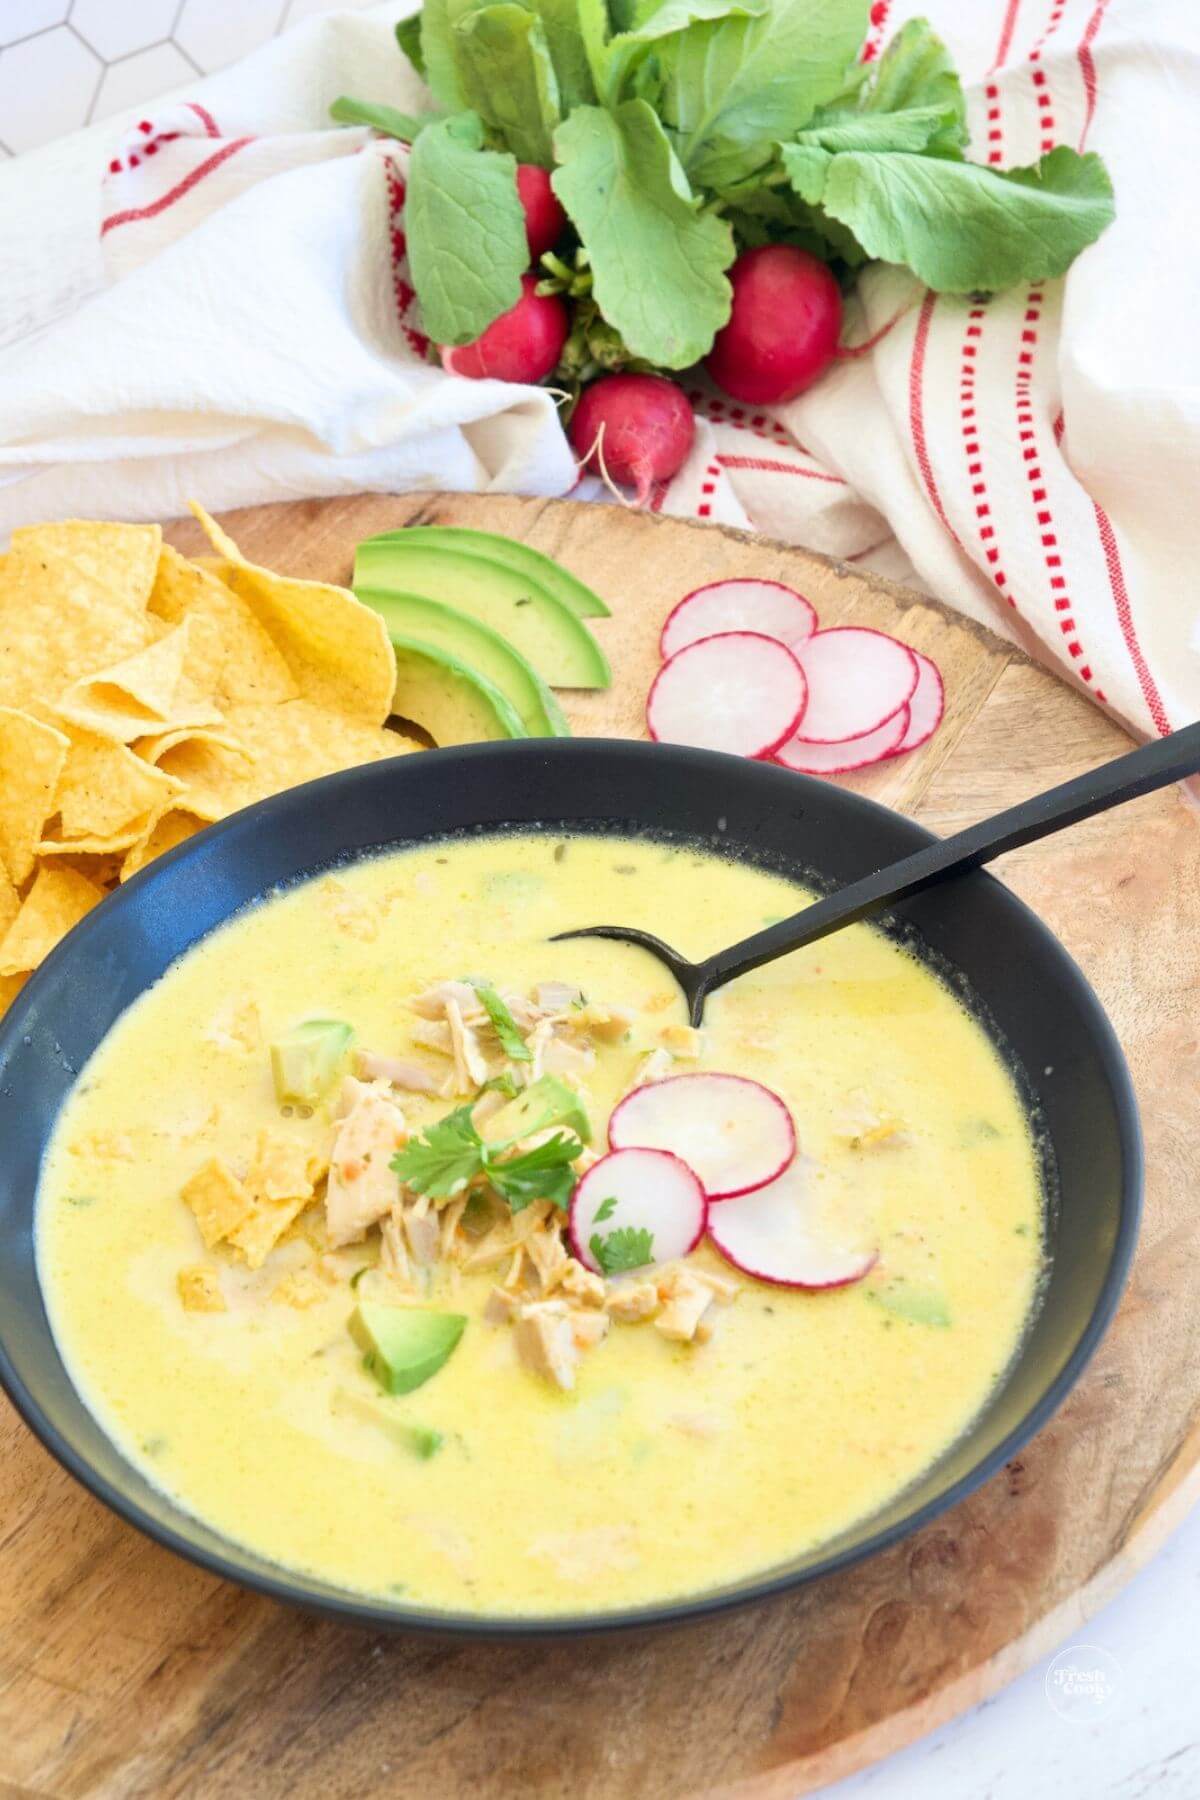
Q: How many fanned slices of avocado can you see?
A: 4